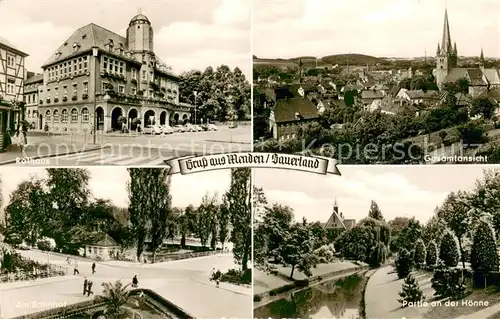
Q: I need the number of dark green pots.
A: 0